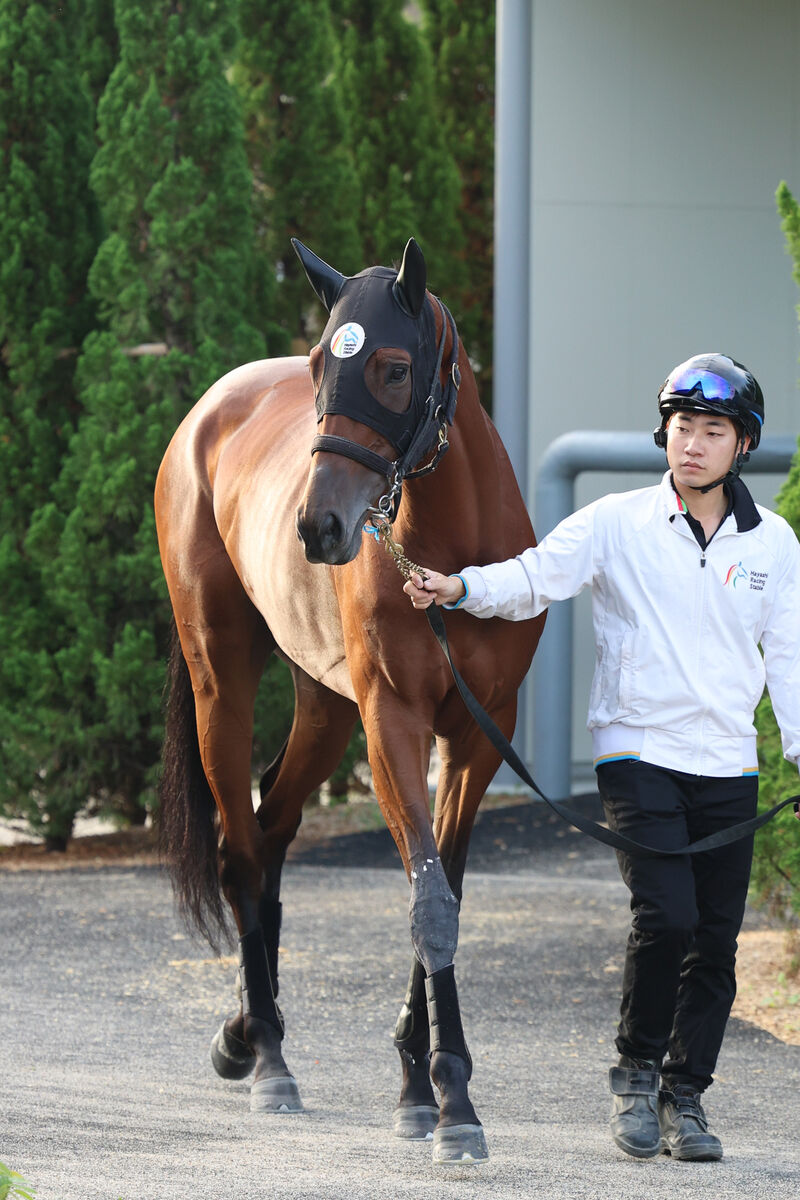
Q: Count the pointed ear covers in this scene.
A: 2